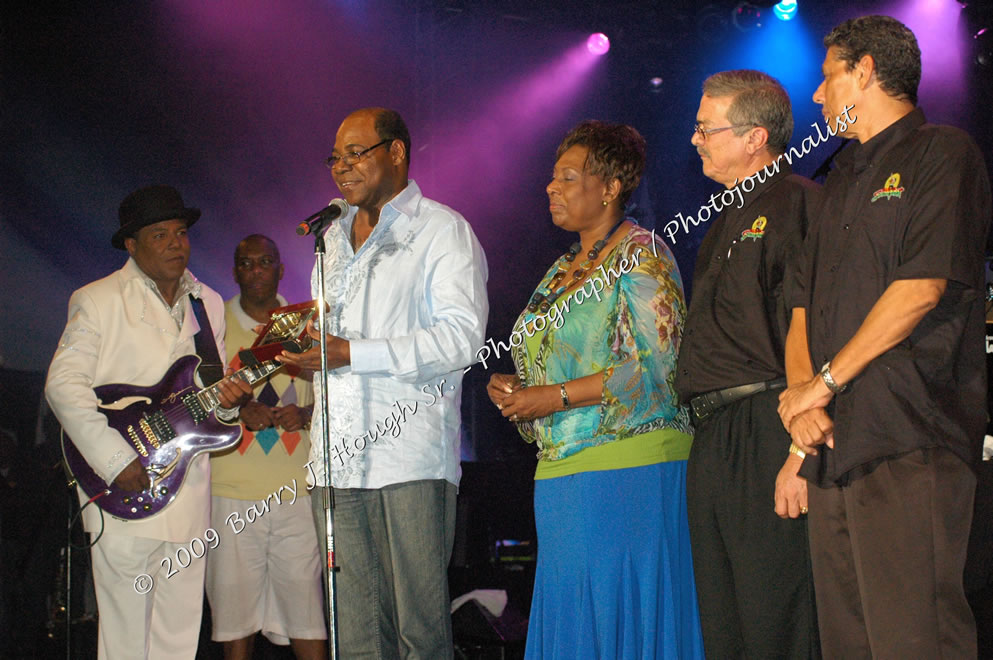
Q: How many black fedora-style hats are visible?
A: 1